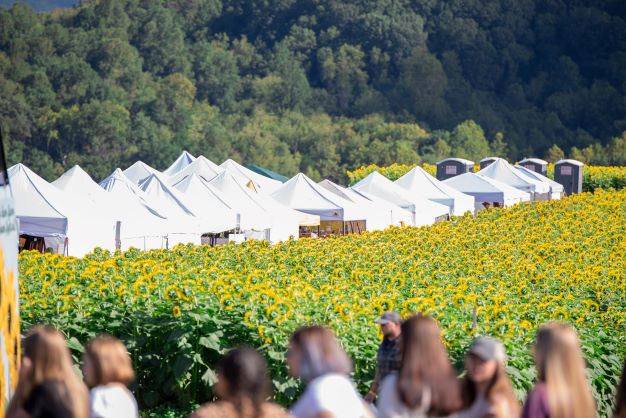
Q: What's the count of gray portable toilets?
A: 4